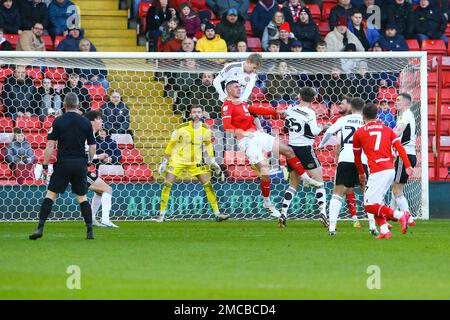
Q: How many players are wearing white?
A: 5